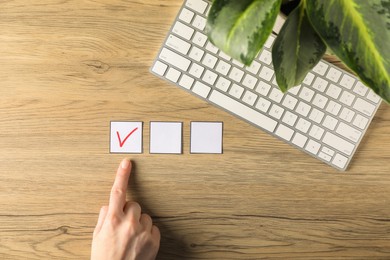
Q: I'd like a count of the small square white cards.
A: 3